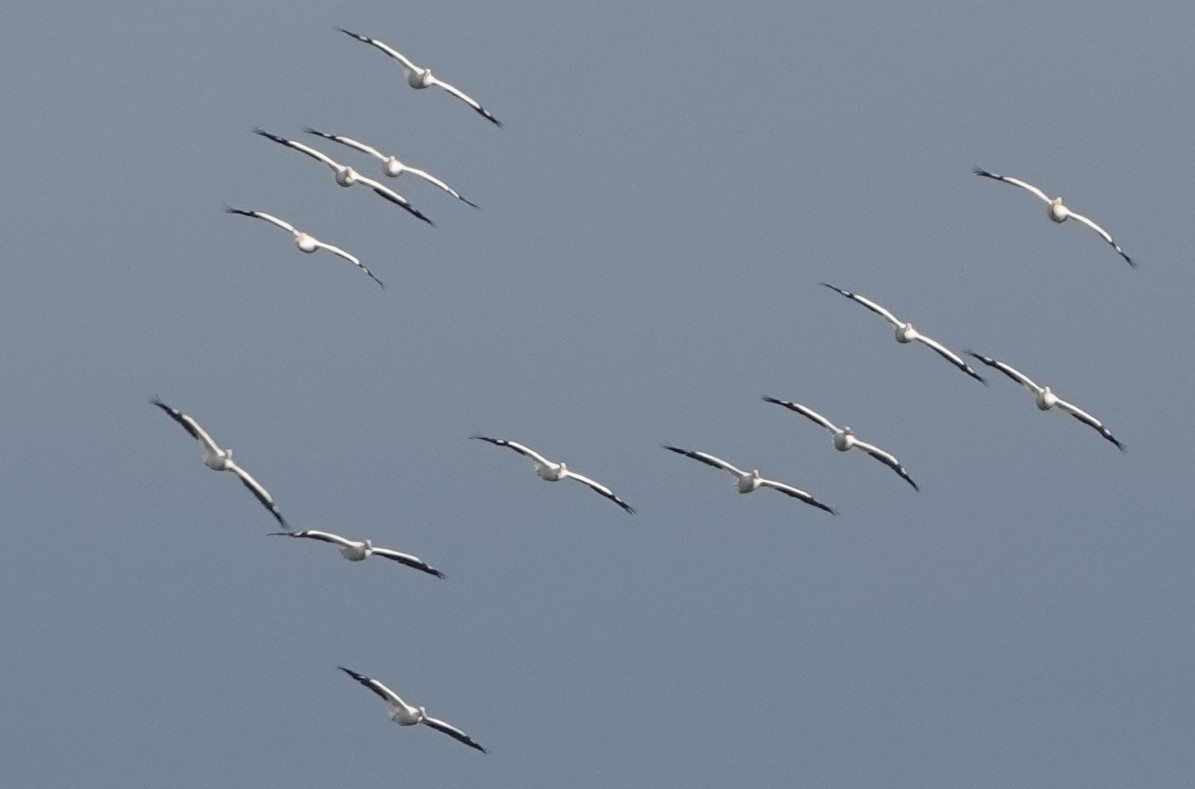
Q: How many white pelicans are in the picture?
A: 13